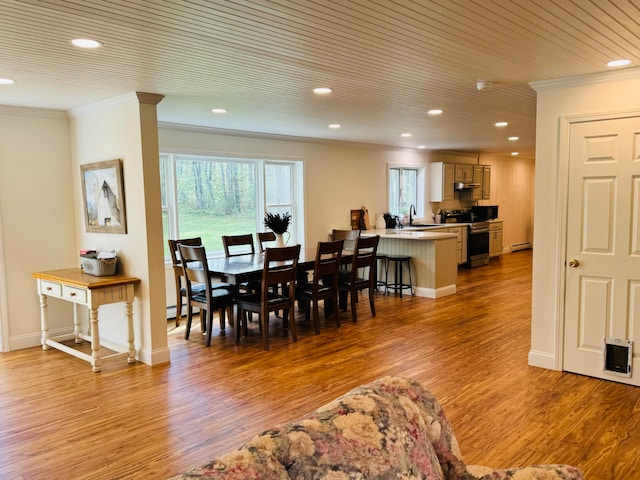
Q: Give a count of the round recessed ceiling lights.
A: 12